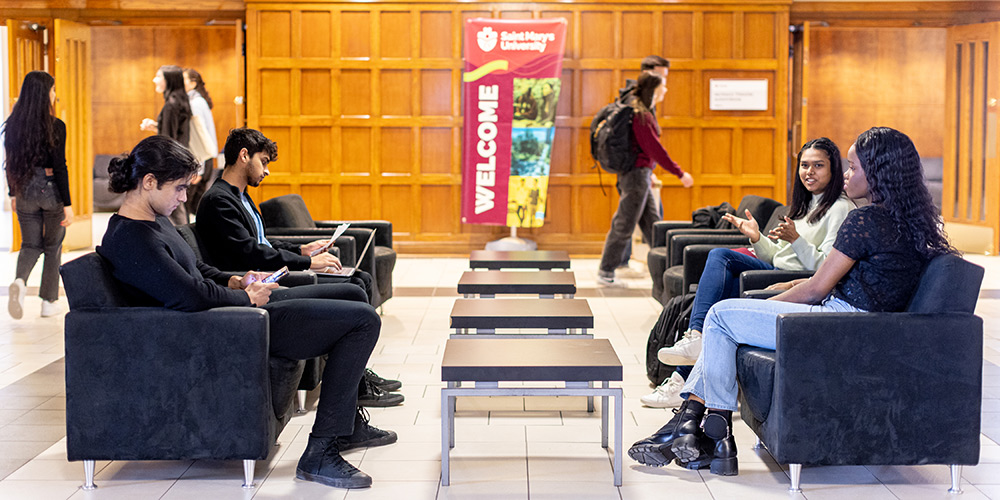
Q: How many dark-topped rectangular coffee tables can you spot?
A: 4